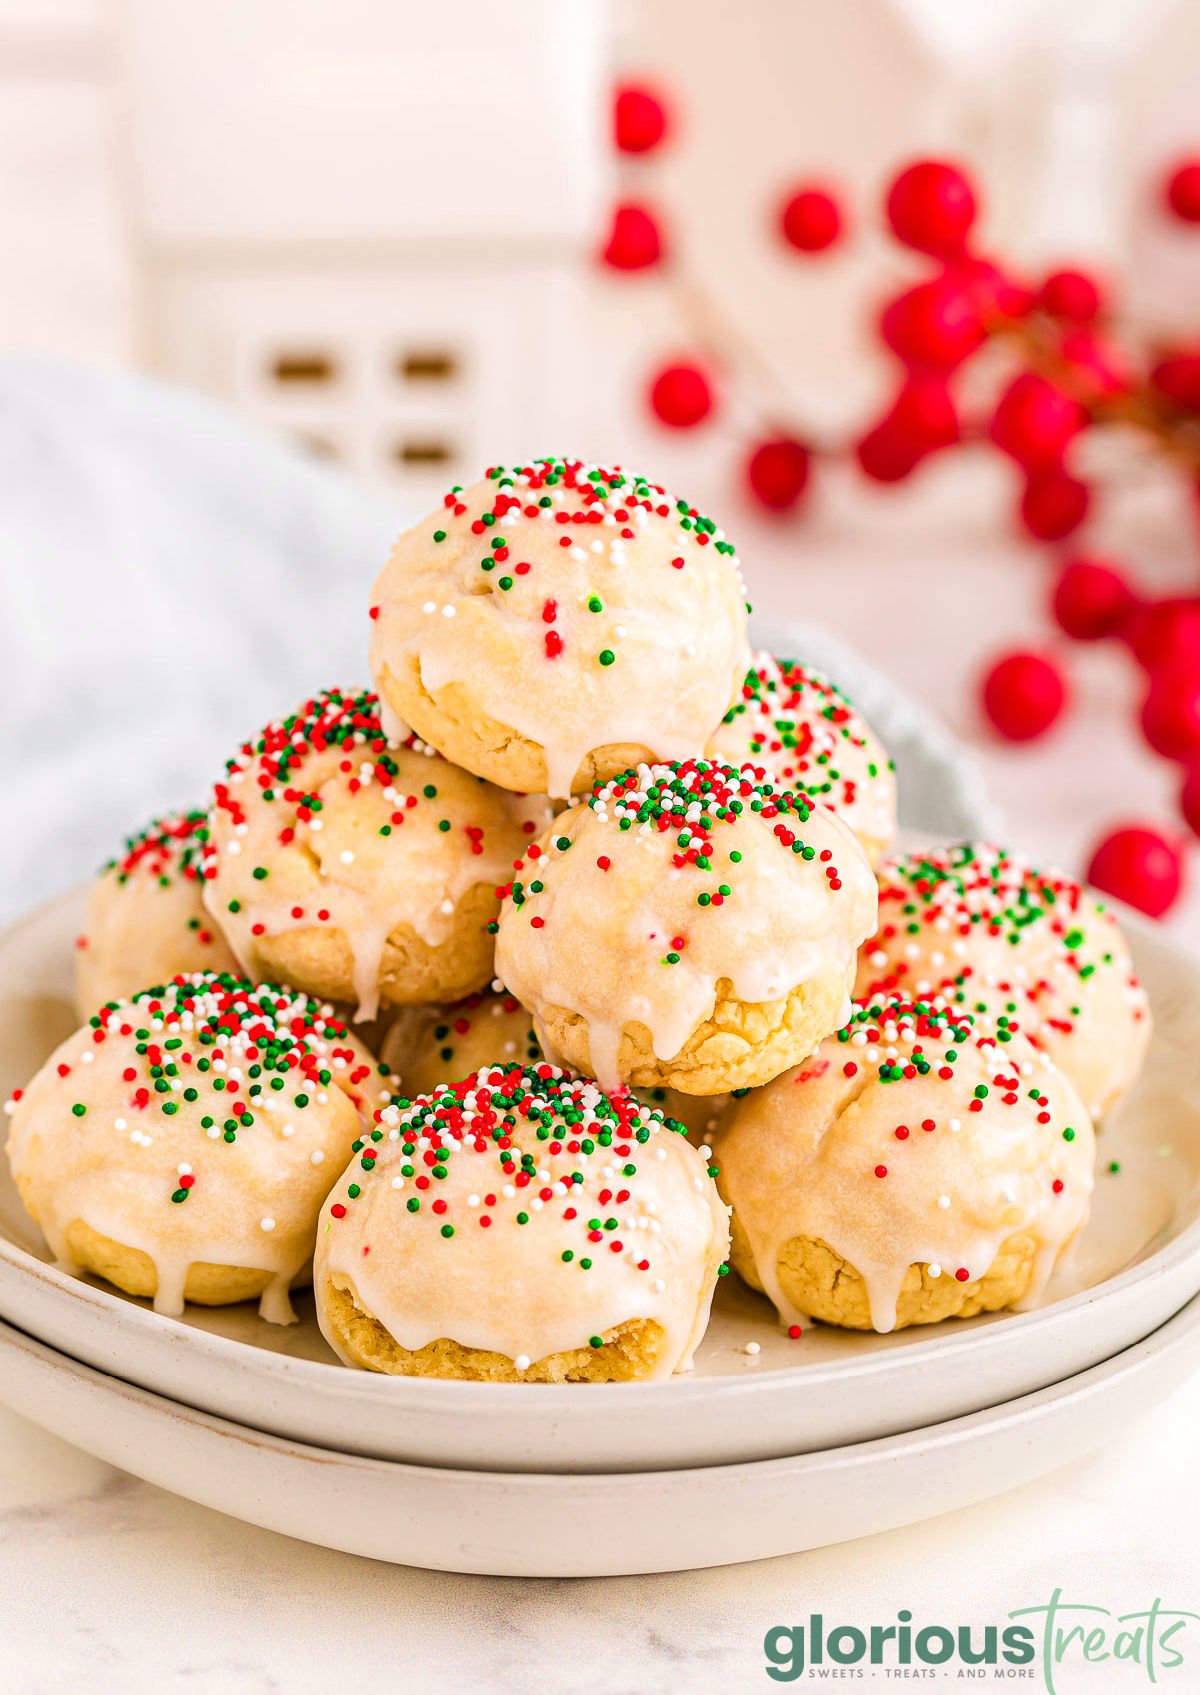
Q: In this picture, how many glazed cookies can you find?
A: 10